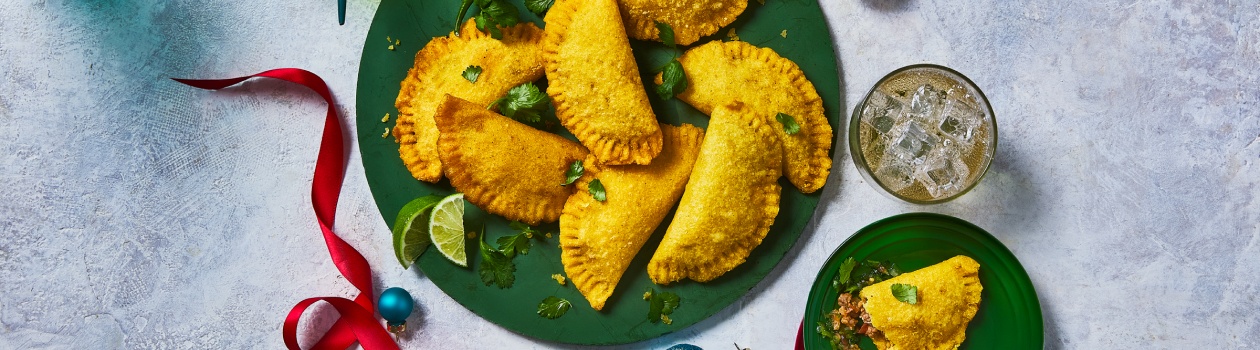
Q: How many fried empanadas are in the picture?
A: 8